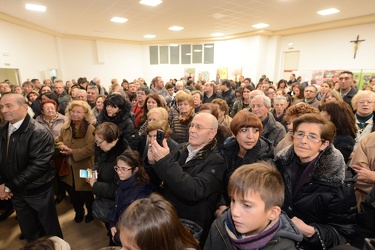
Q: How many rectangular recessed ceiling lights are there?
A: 8